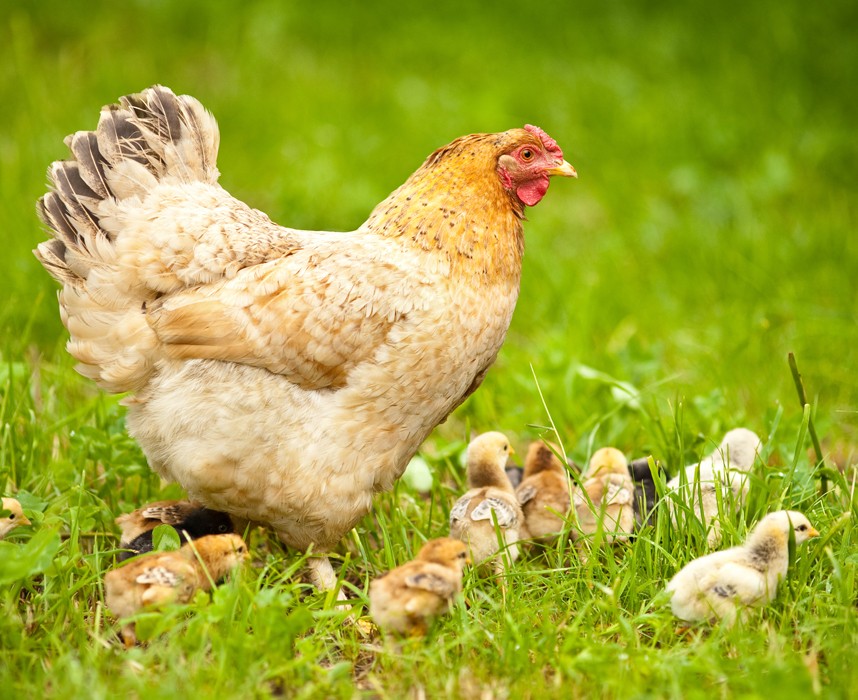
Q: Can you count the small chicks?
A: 11